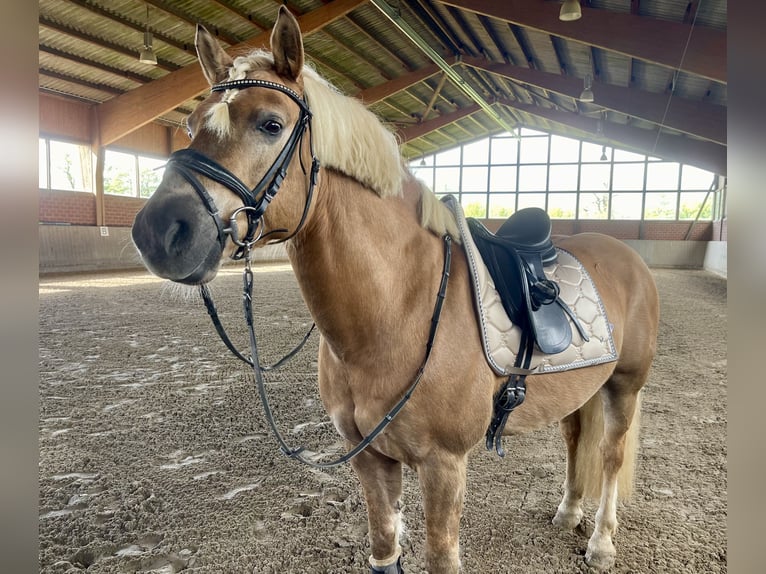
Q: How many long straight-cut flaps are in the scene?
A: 1